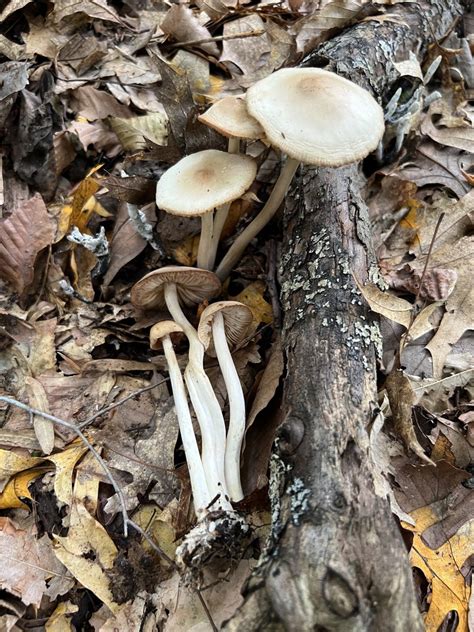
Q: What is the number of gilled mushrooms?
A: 6